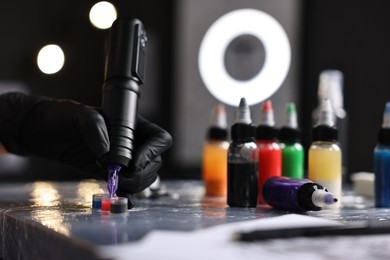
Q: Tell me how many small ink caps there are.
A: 3